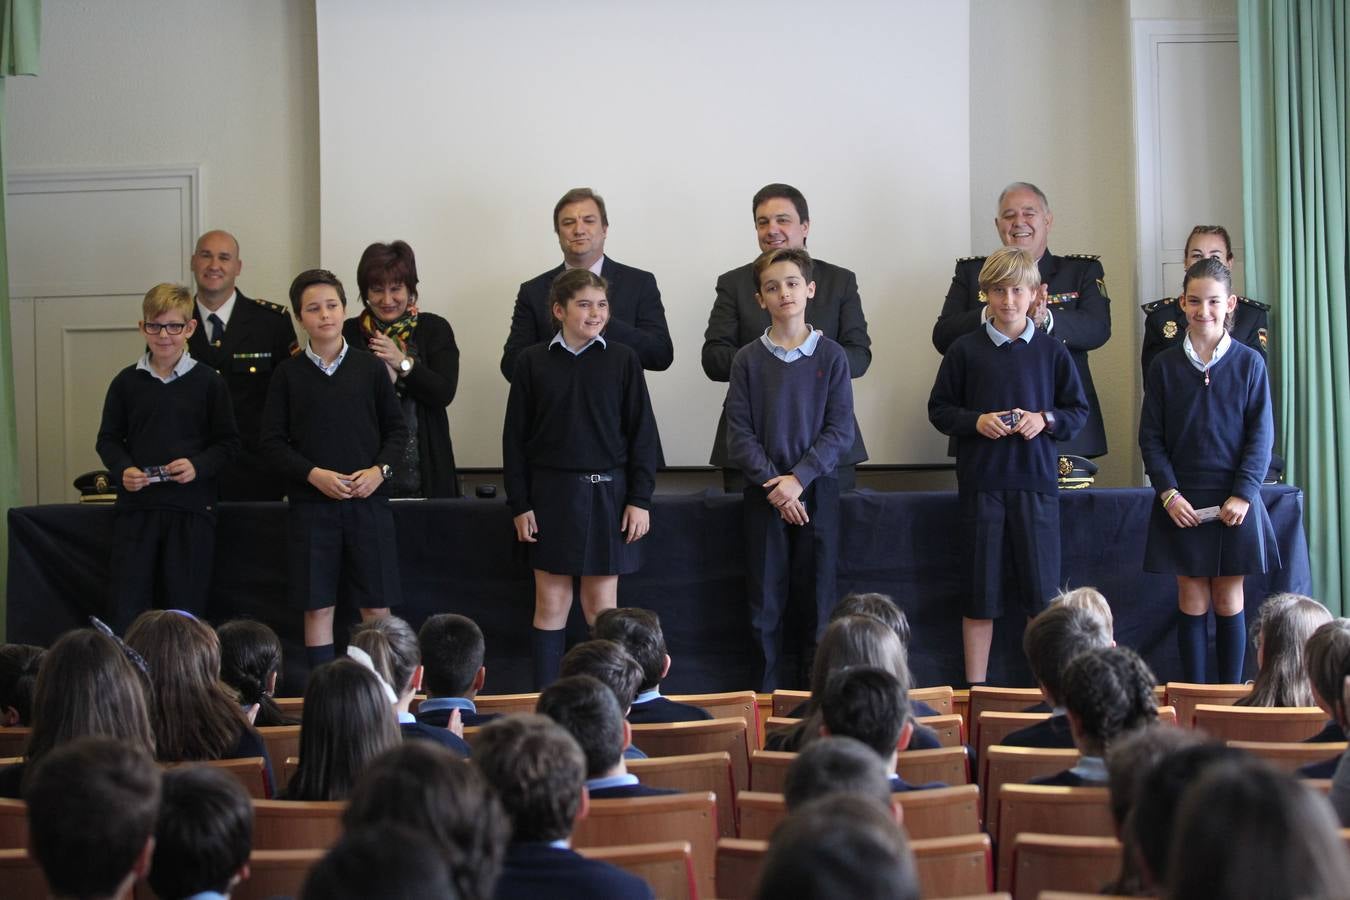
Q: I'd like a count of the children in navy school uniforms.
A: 6